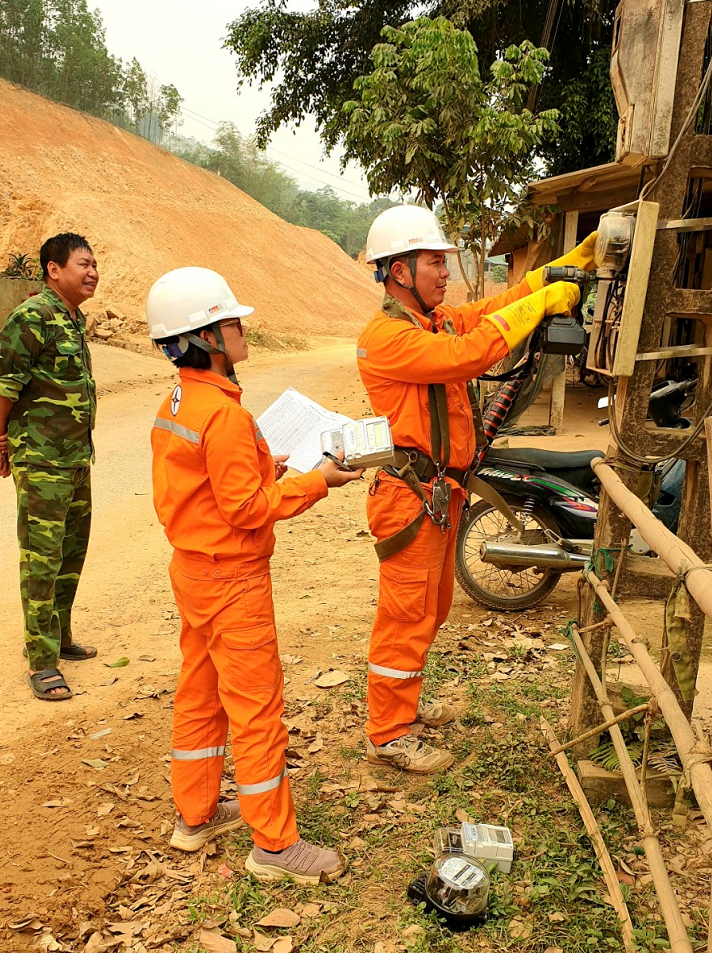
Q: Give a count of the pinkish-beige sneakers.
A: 2